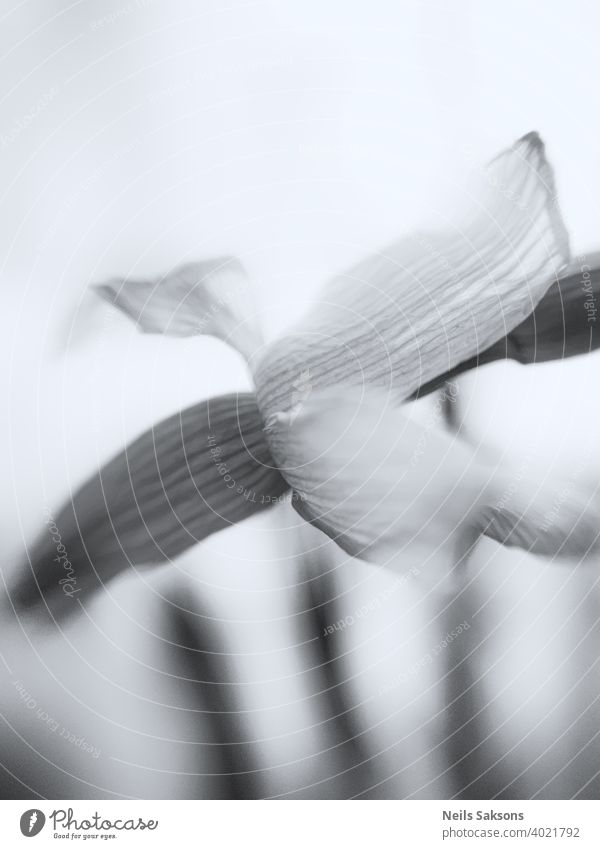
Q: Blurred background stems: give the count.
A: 3